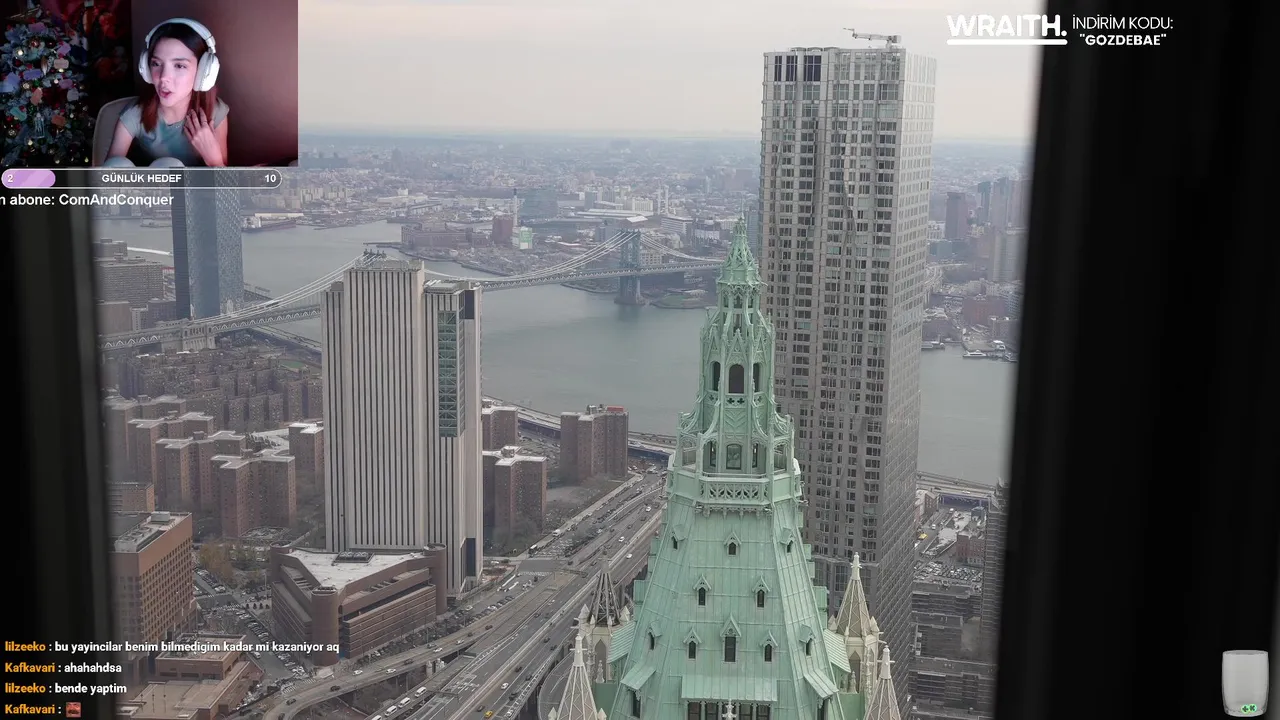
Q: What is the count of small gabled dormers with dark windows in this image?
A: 10